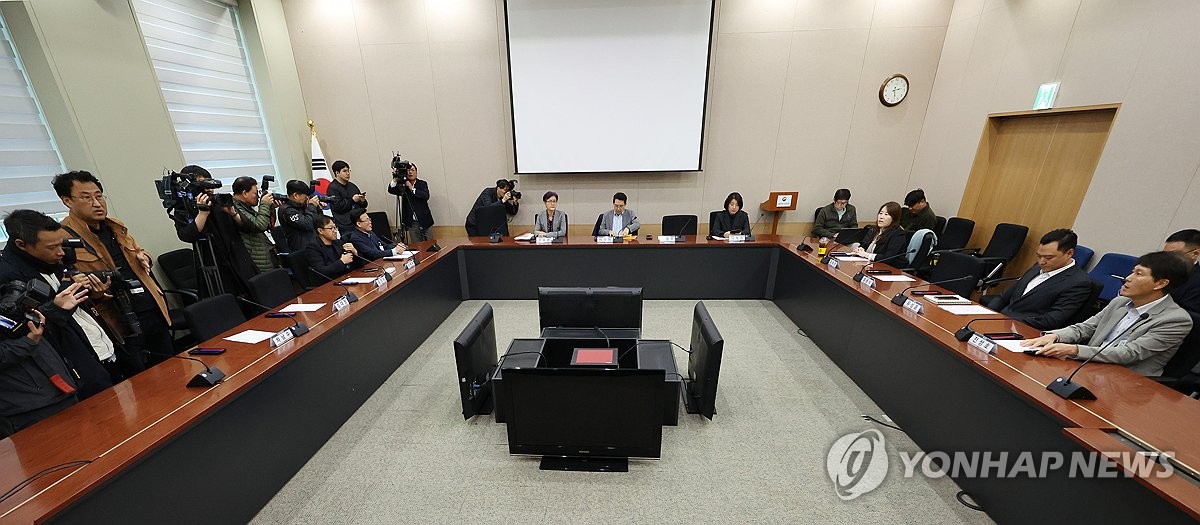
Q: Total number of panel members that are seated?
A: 8